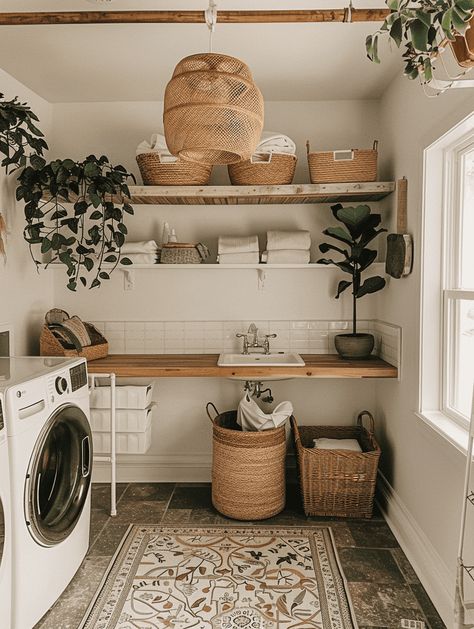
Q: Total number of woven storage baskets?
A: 7